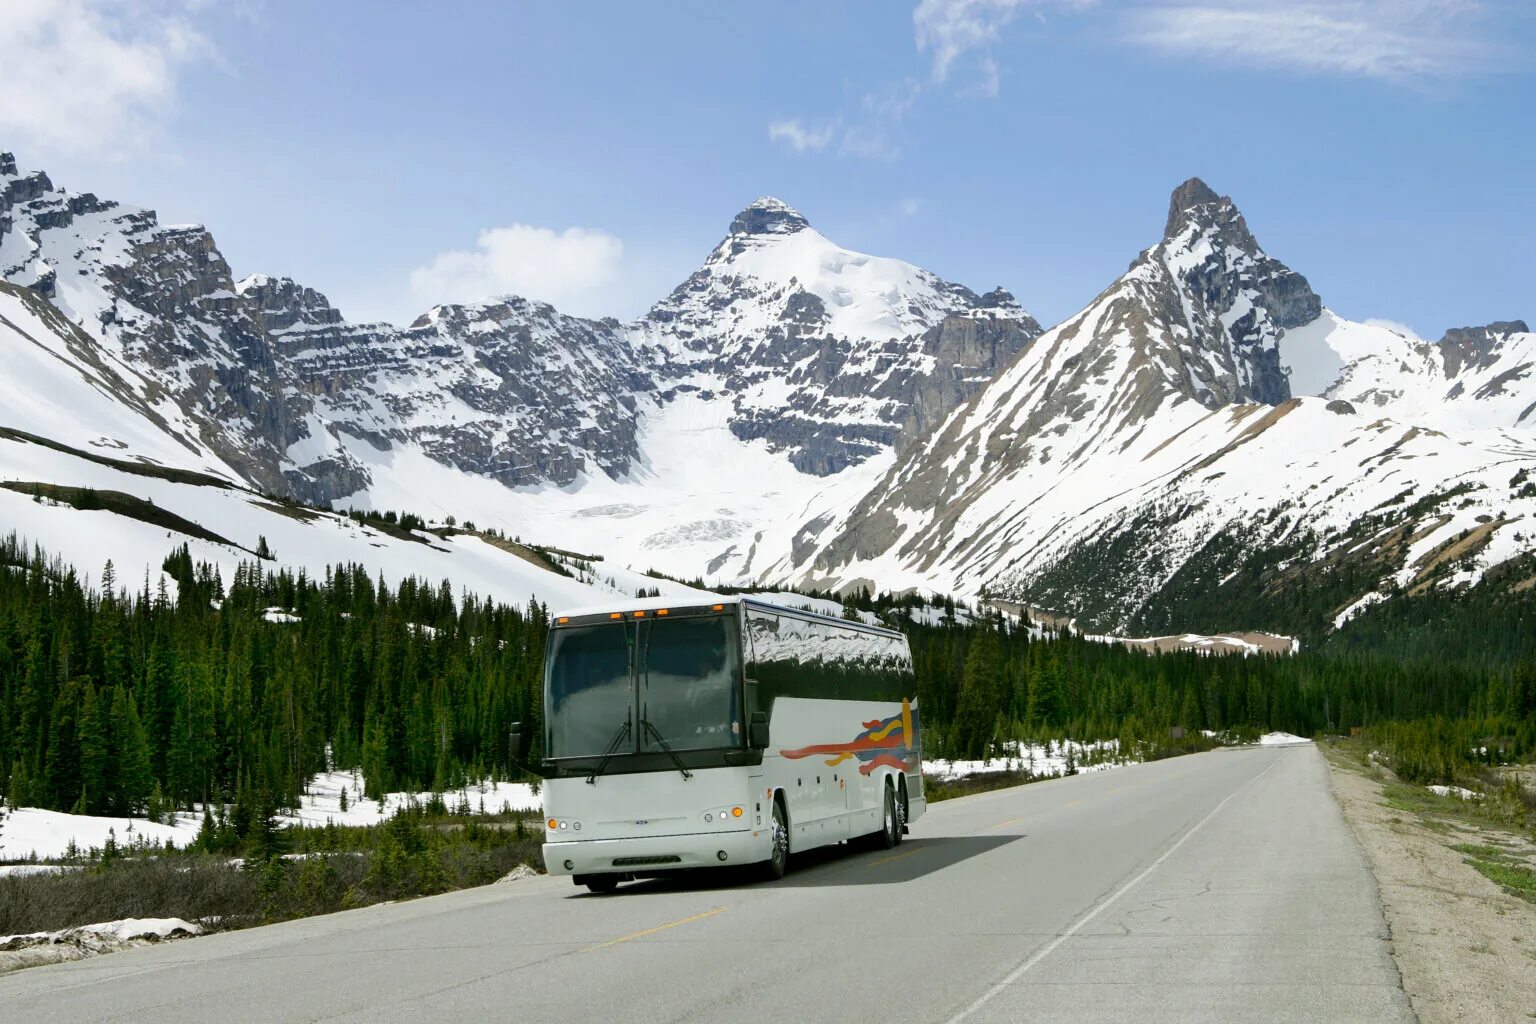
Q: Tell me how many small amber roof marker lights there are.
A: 5